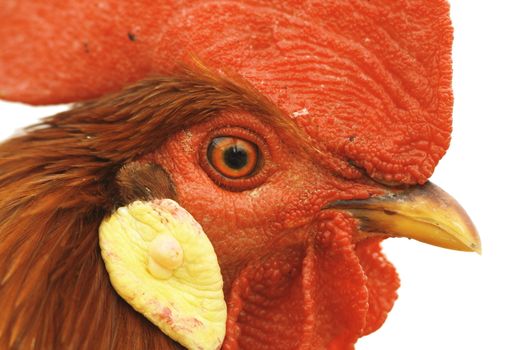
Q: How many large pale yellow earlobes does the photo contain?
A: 1